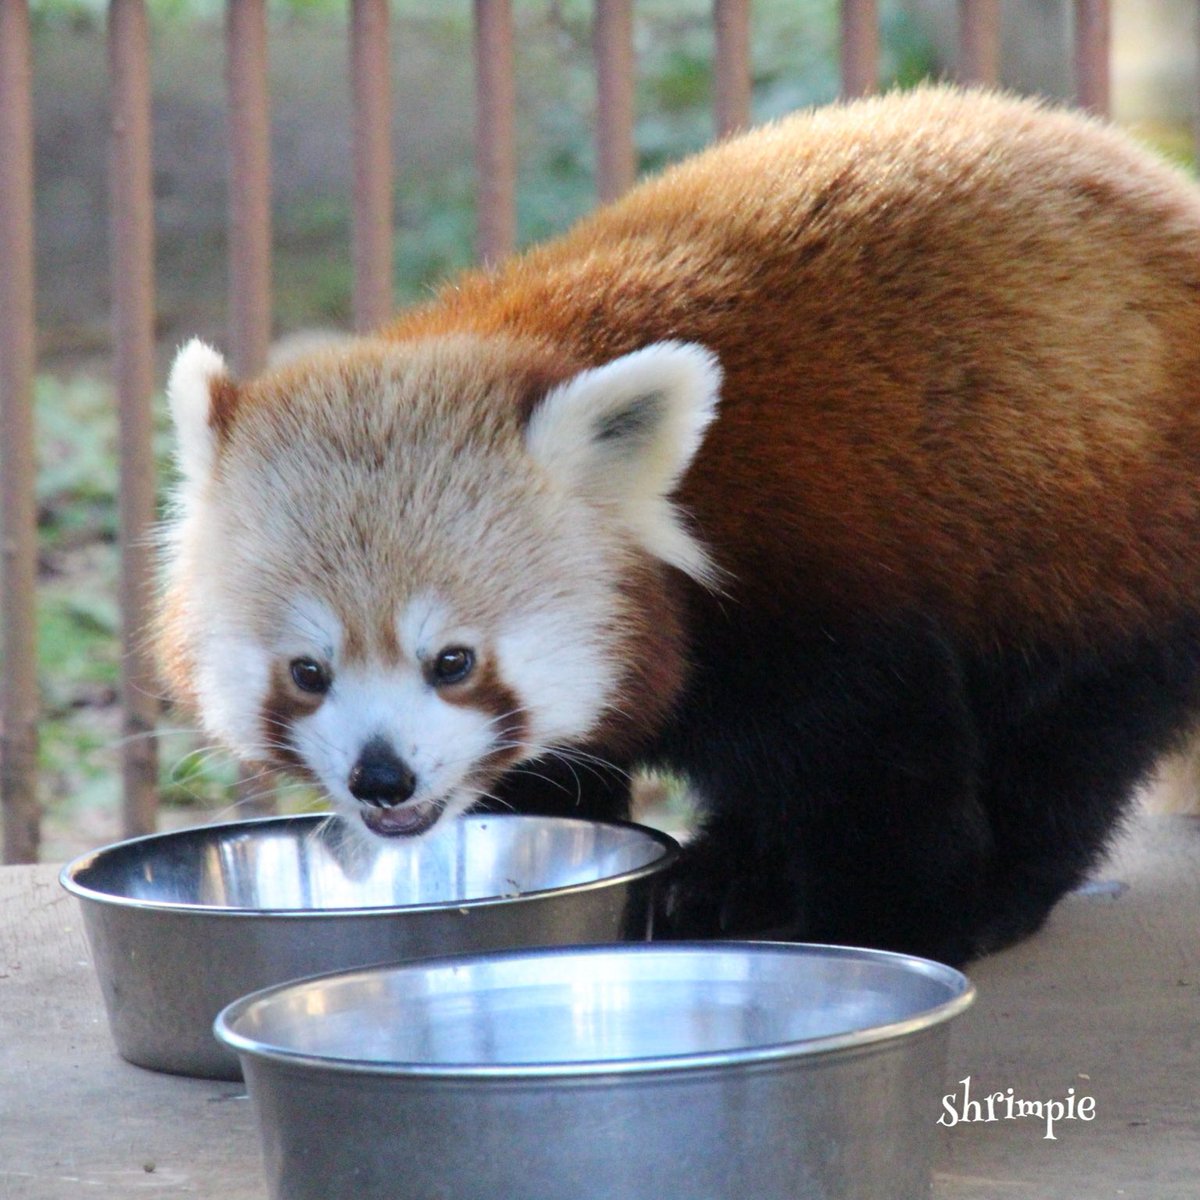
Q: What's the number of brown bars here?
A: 10